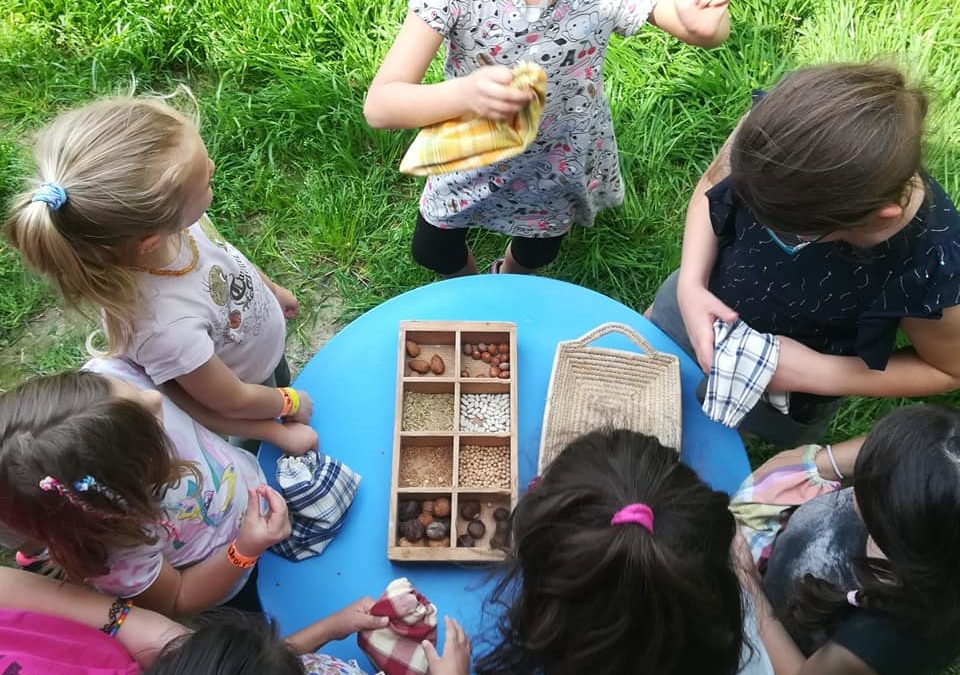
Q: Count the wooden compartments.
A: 8